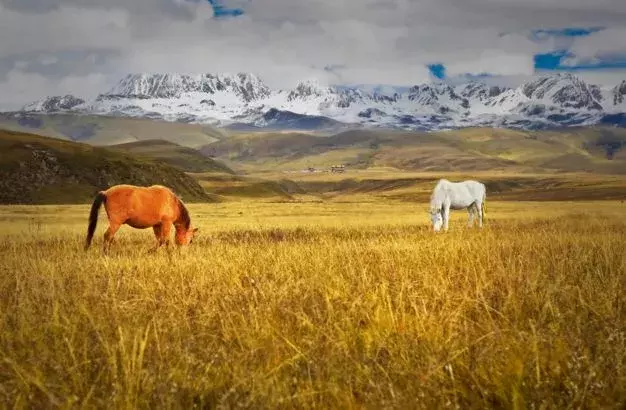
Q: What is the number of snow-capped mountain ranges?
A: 1